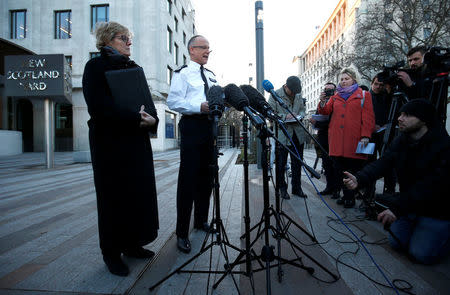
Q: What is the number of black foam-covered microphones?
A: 3